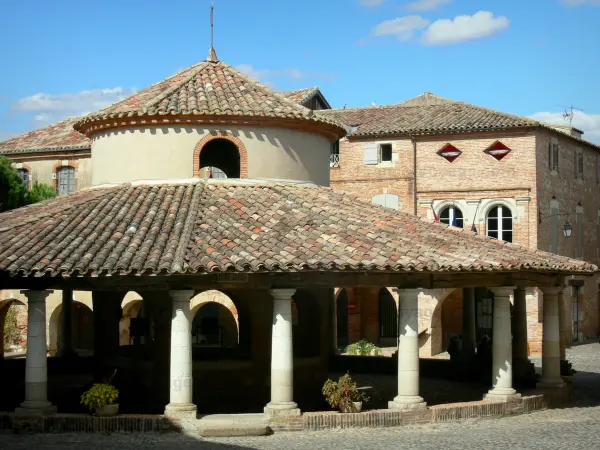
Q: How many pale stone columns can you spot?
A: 6